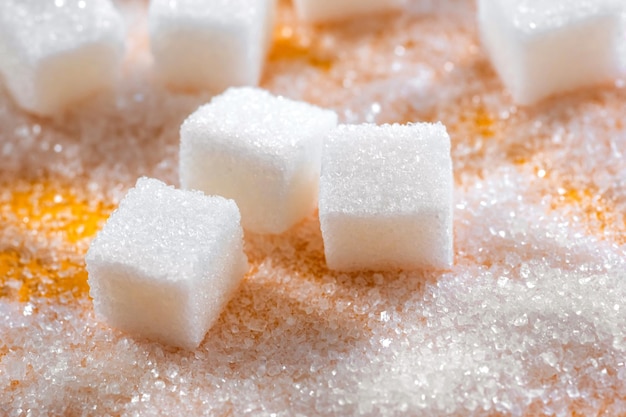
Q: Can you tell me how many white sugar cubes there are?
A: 7